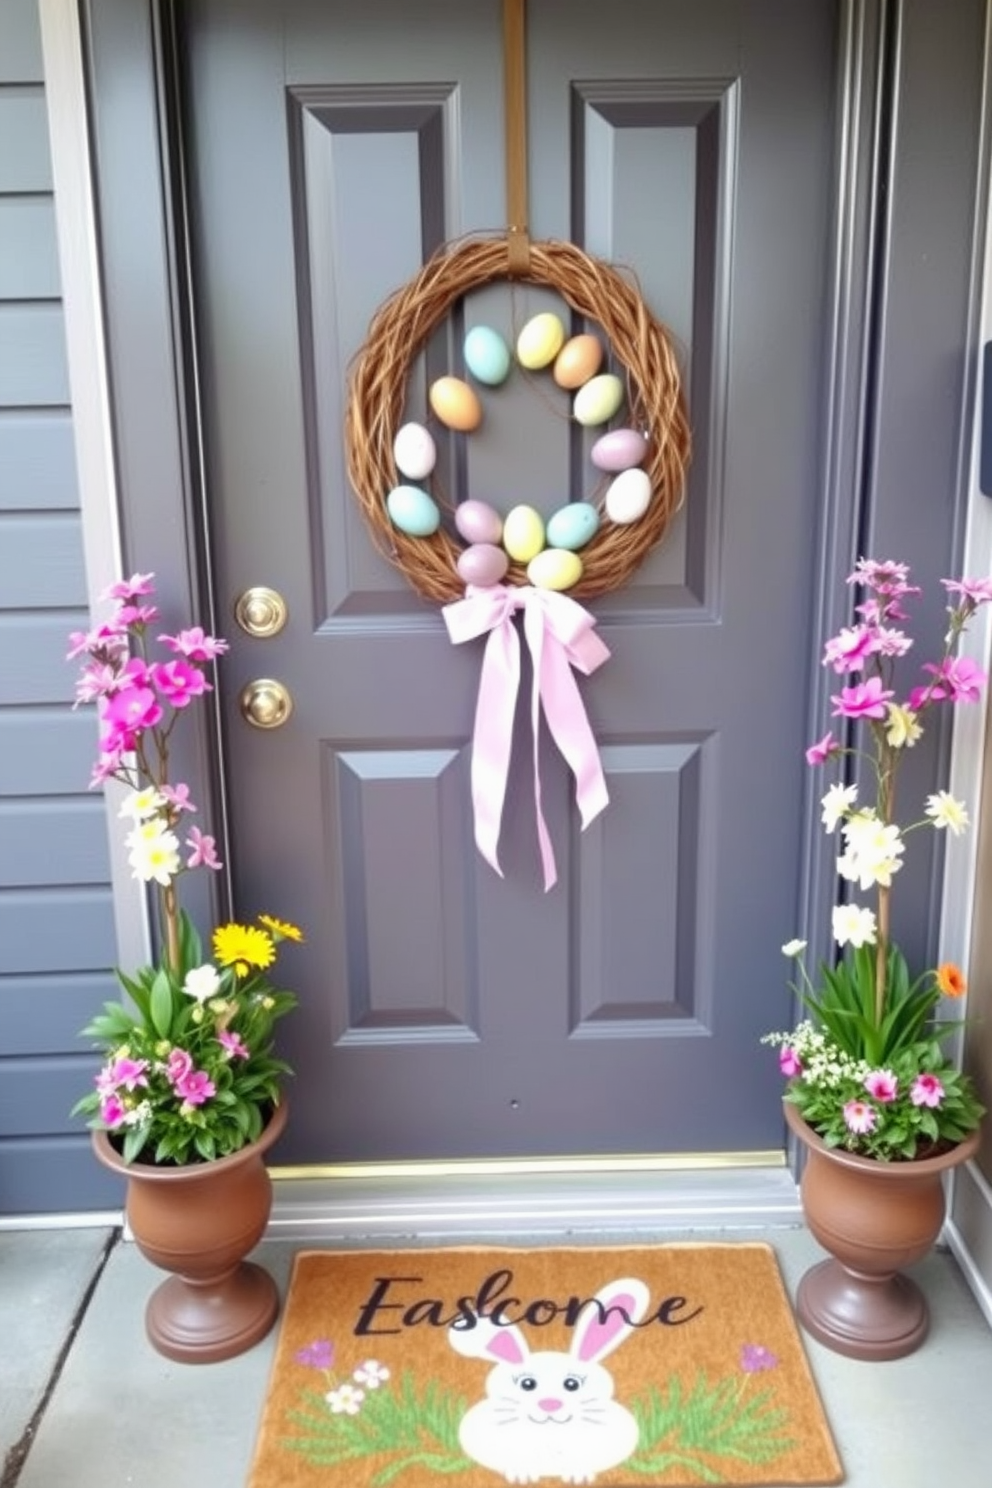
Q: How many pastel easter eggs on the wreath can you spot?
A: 14